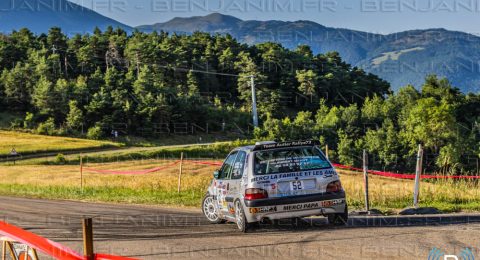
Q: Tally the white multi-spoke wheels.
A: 2